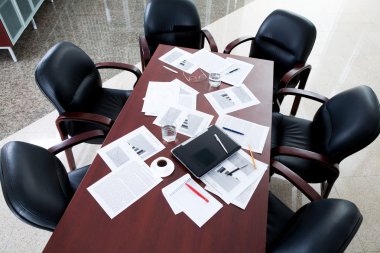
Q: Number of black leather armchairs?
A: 6